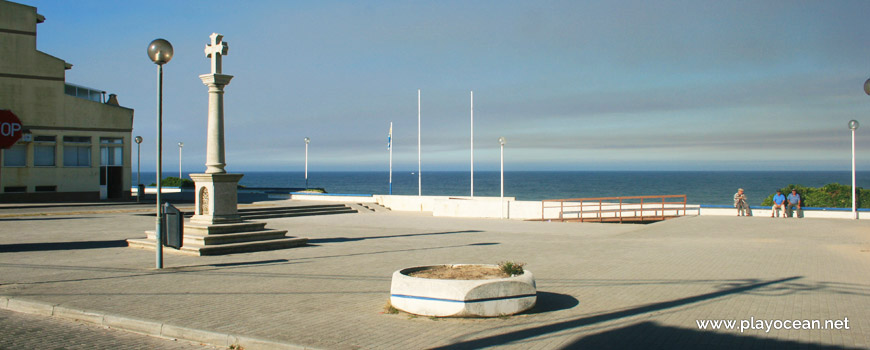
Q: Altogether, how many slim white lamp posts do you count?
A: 4